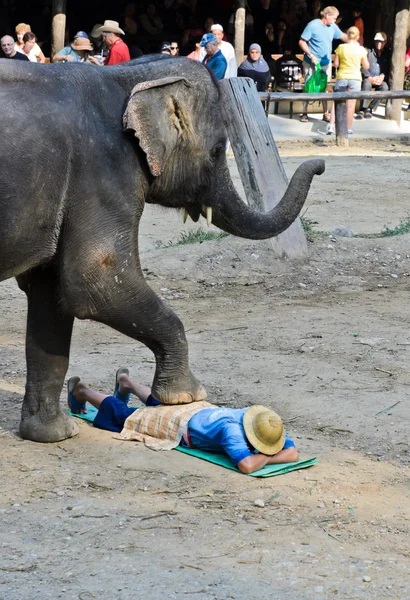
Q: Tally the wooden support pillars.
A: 3